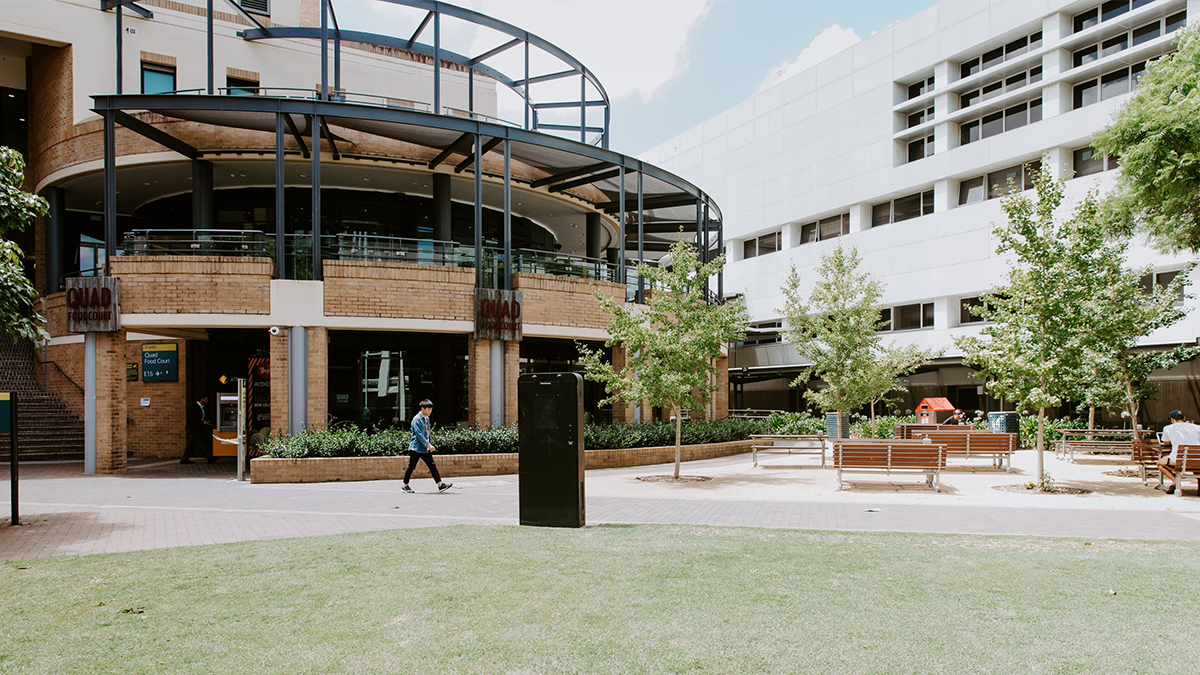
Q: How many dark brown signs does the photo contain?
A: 2